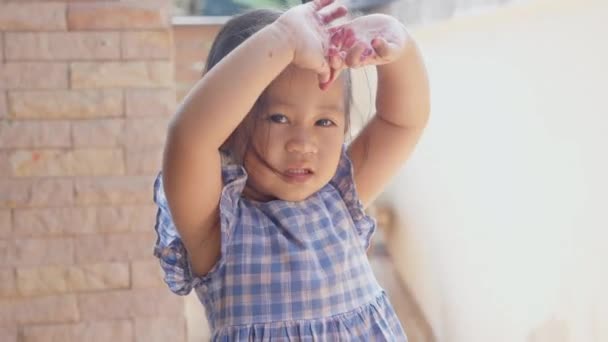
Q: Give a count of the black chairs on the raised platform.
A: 0